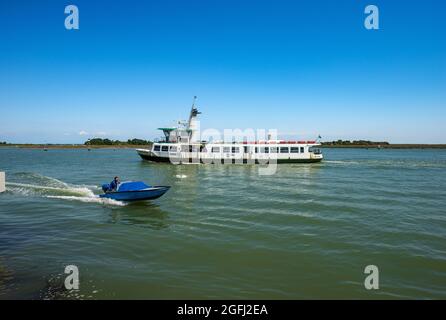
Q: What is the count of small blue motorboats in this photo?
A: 1